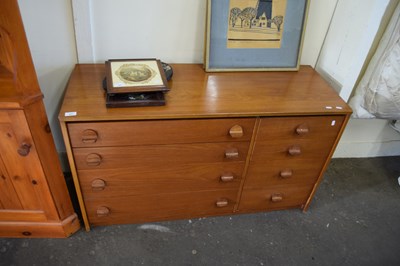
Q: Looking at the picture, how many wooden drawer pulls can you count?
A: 12